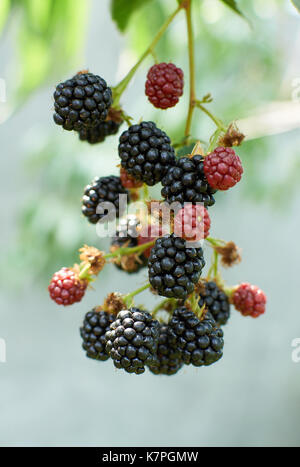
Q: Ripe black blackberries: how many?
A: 12